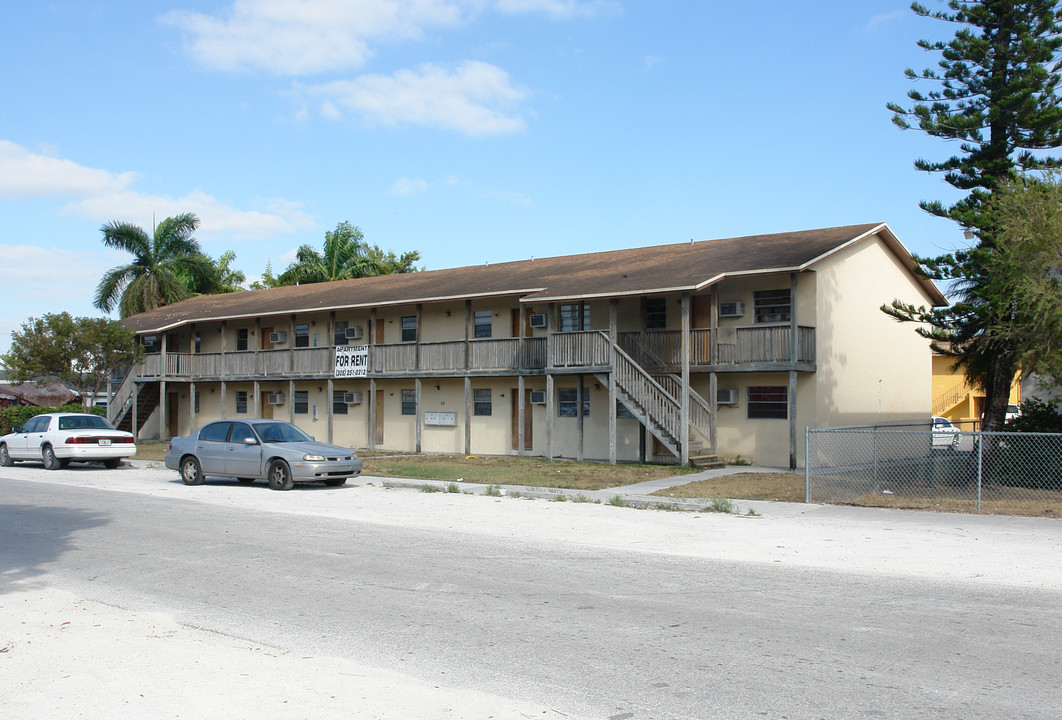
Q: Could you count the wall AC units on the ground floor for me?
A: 4